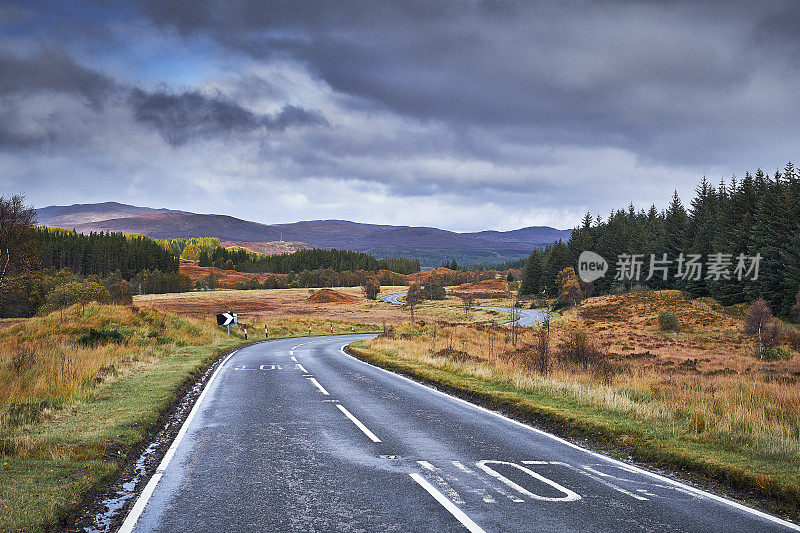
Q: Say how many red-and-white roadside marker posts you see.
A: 5